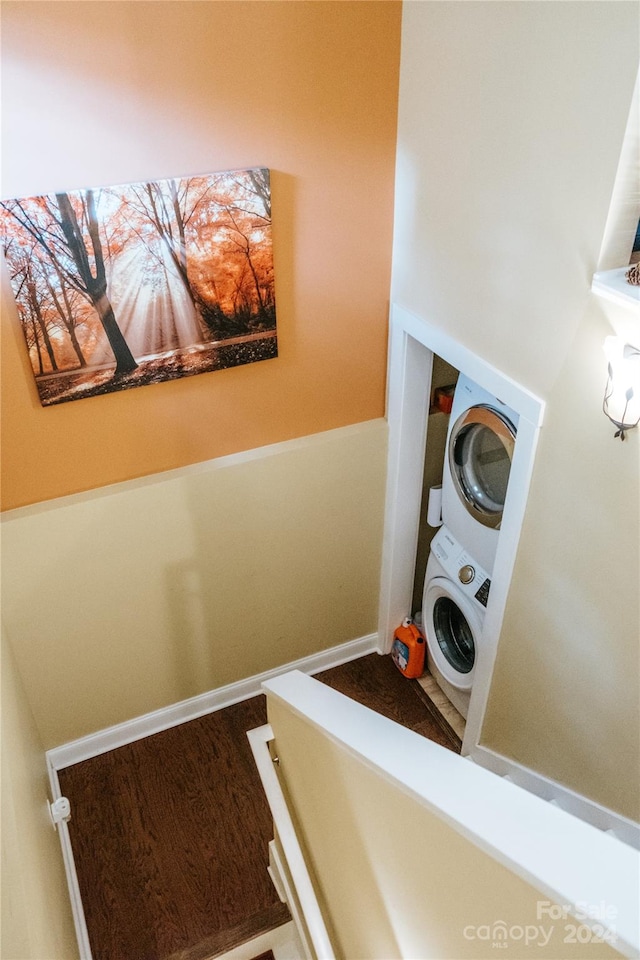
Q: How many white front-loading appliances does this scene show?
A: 2